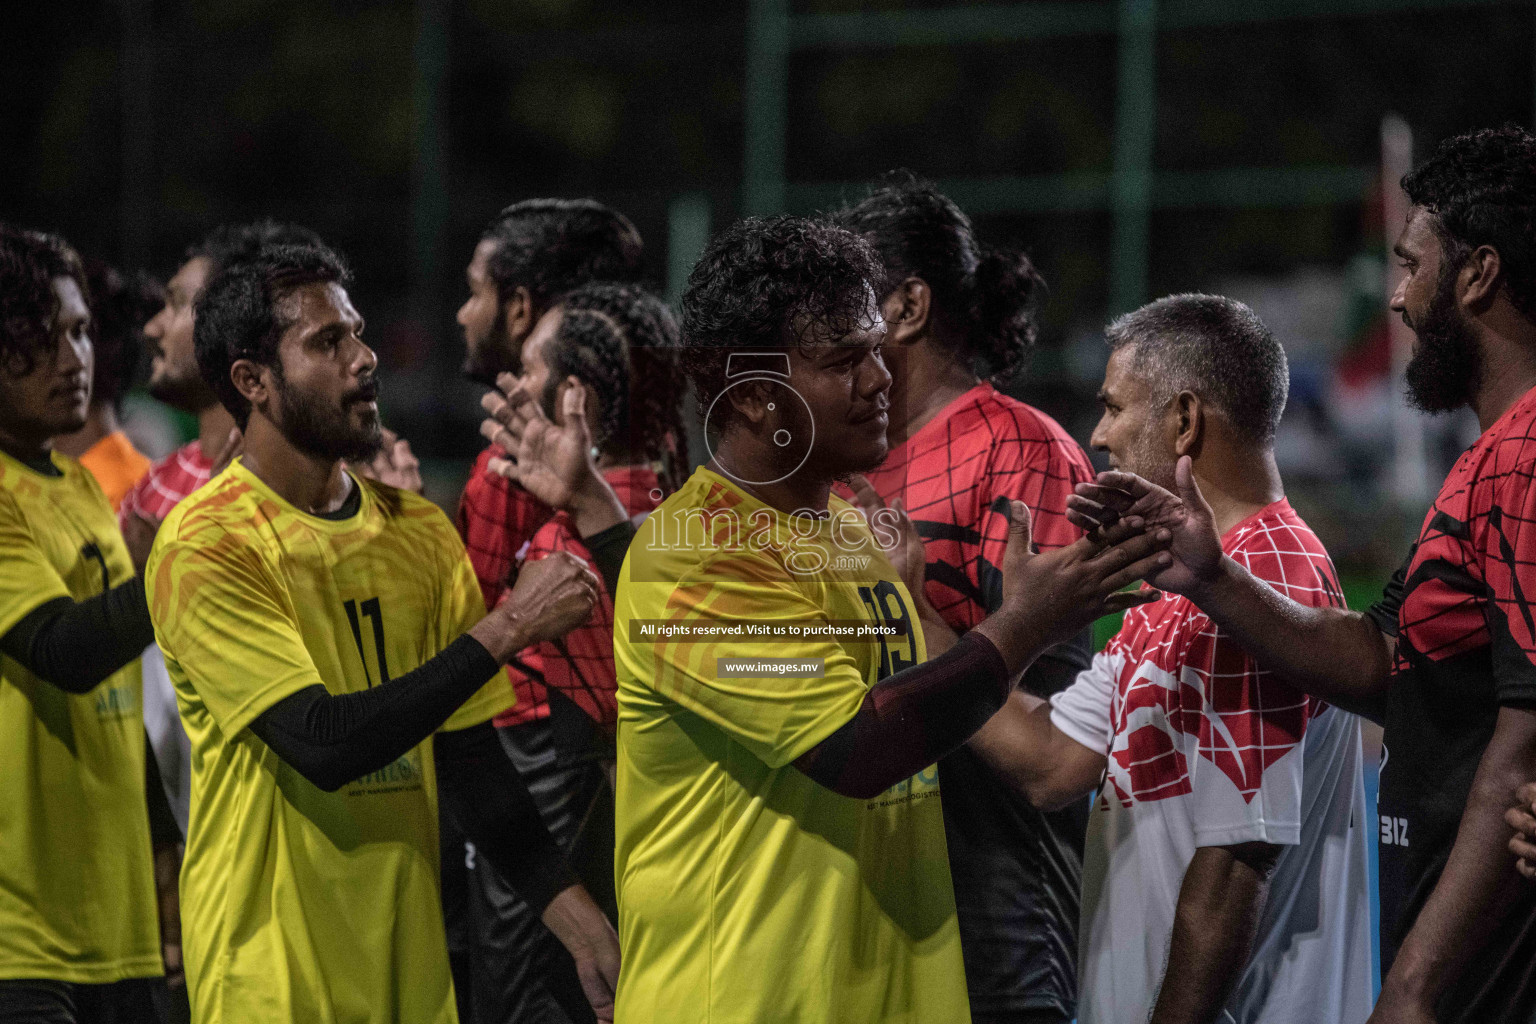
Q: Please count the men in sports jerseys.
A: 10